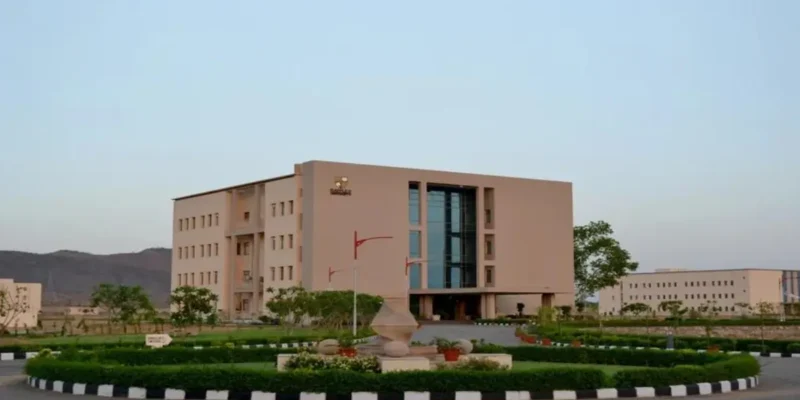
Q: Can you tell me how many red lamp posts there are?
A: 3